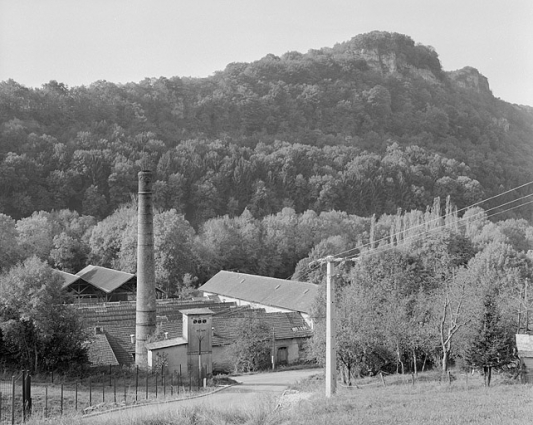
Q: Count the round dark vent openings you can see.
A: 3